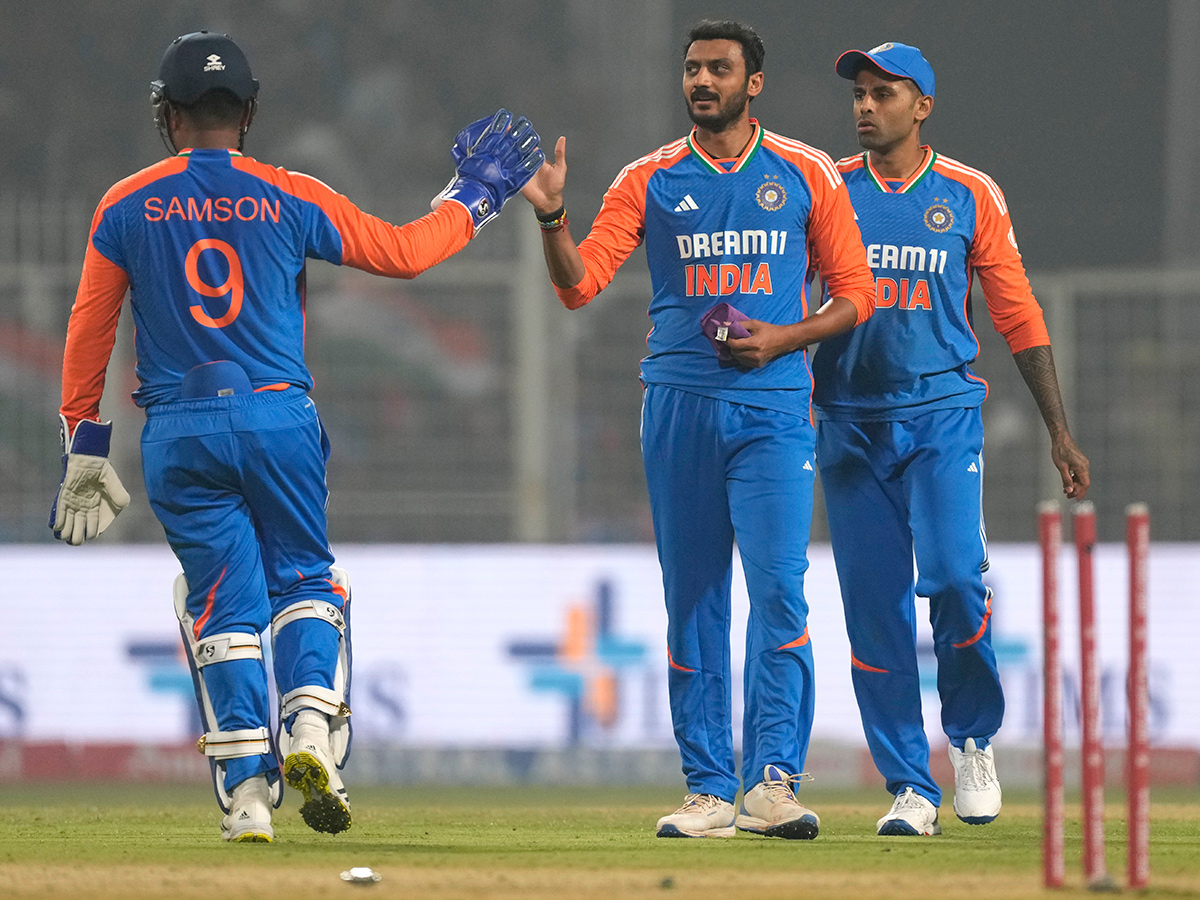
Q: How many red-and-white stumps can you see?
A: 3